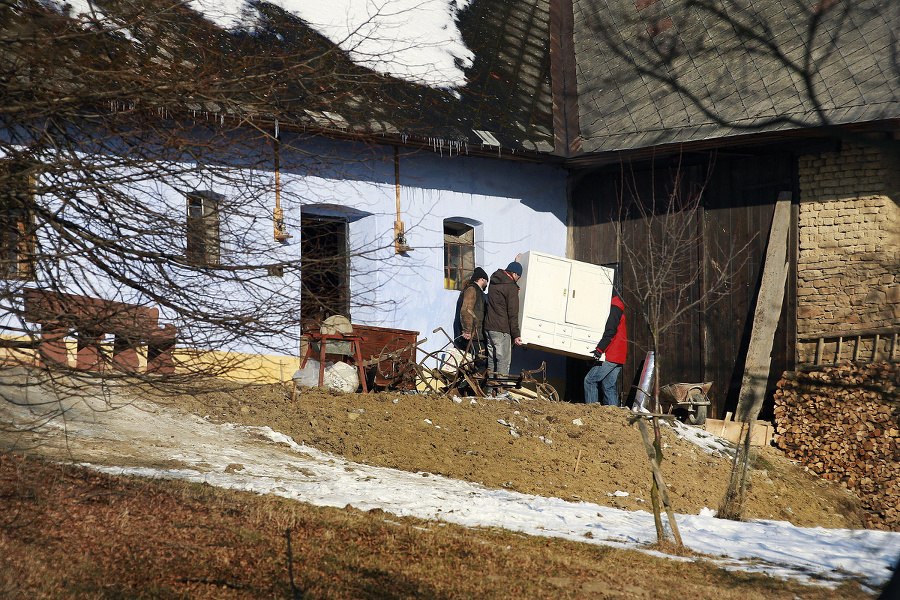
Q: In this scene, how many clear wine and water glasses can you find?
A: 0